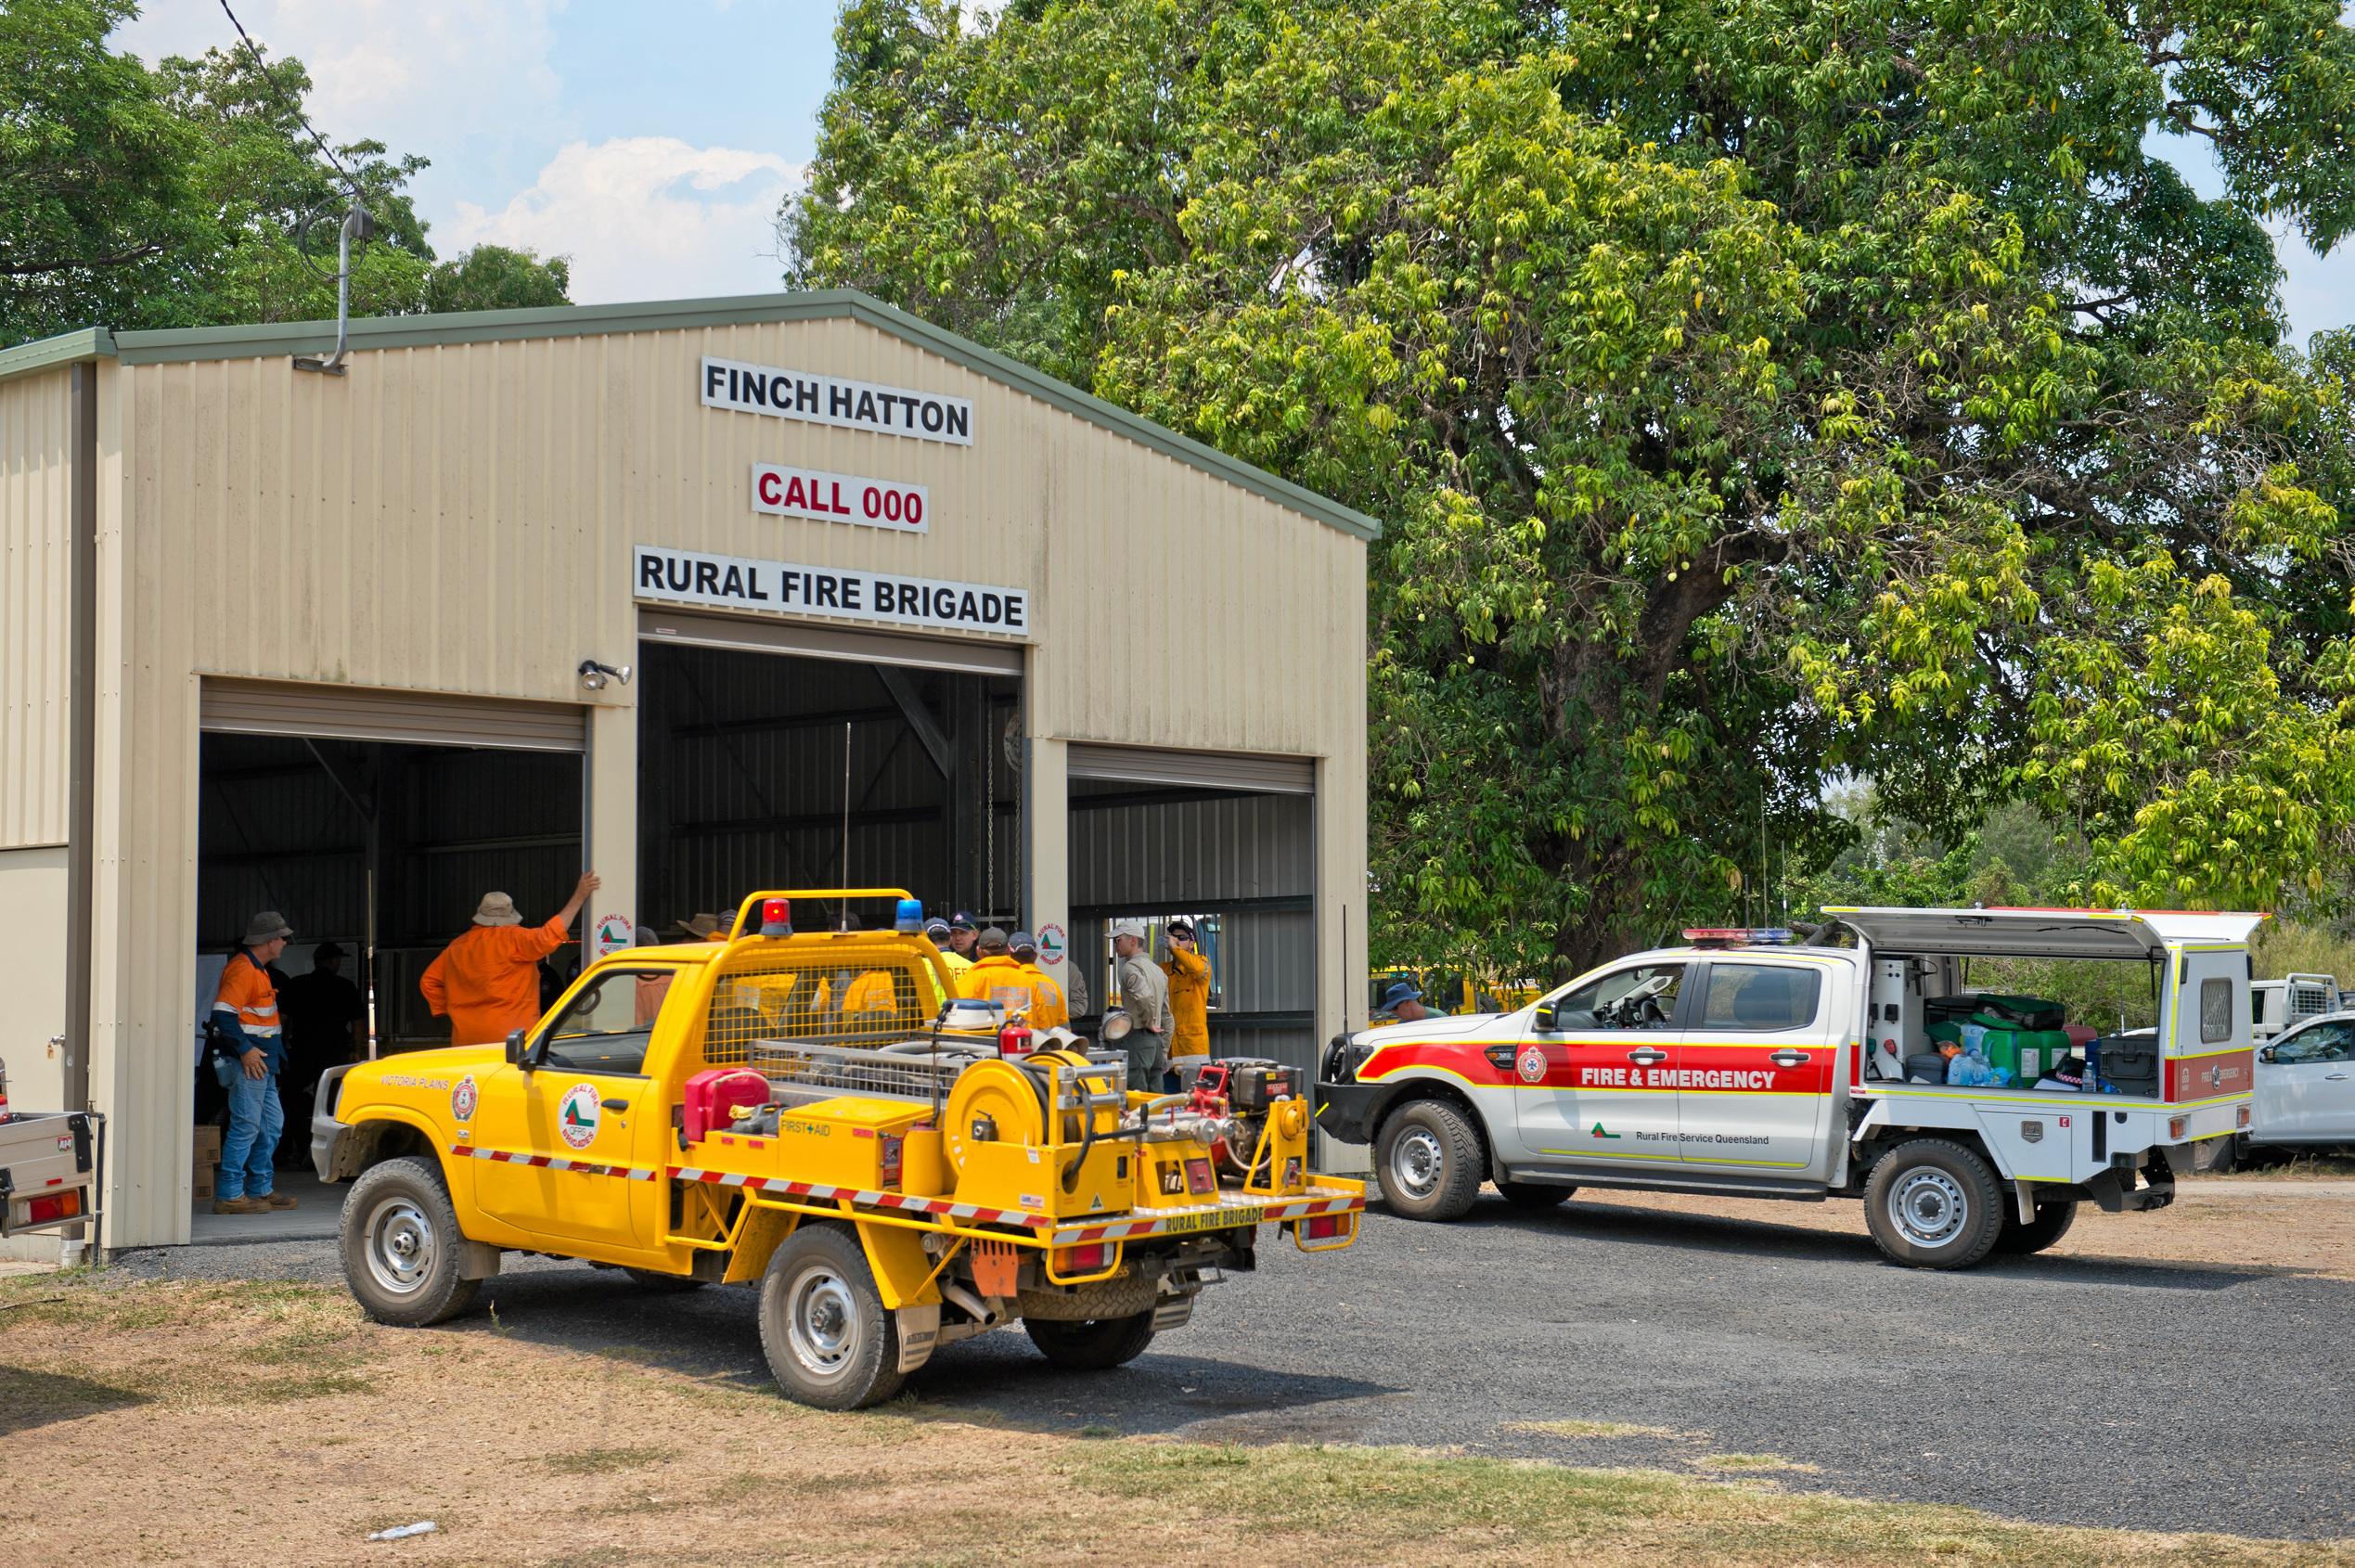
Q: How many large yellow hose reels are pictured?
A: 1